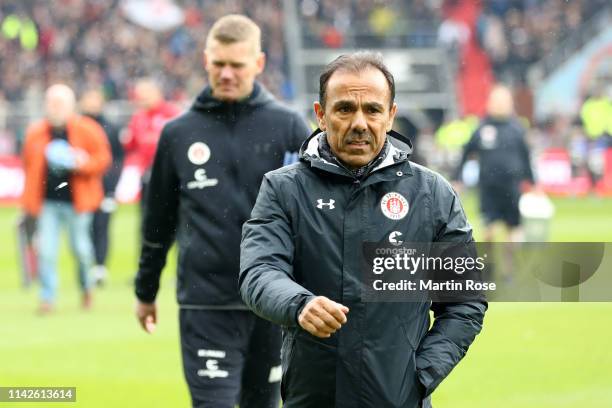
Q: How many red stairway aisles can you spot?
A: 1